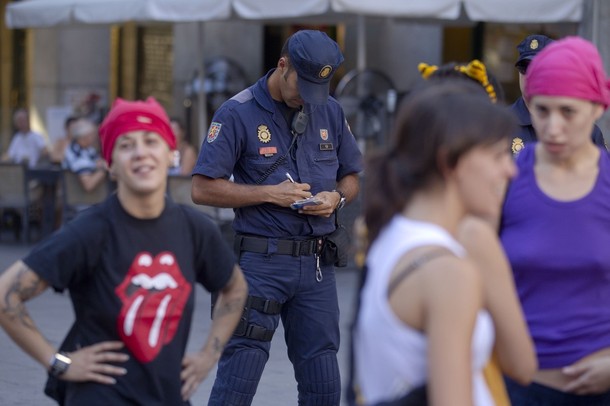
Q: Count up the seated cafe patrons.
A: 4